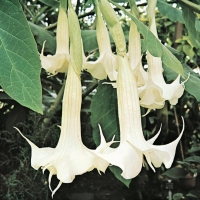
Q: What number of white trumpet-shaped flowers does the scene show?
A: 6